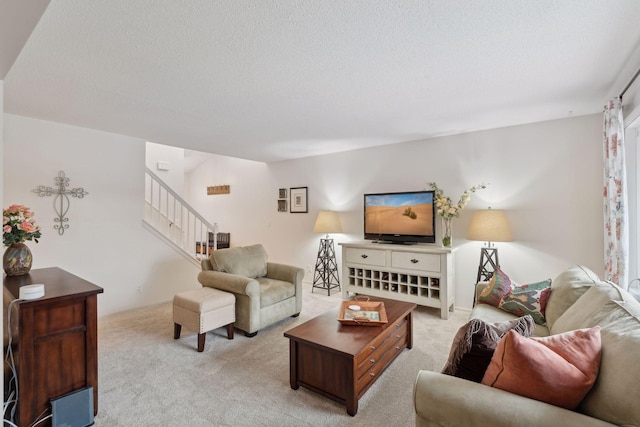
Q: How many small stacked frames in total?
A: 2